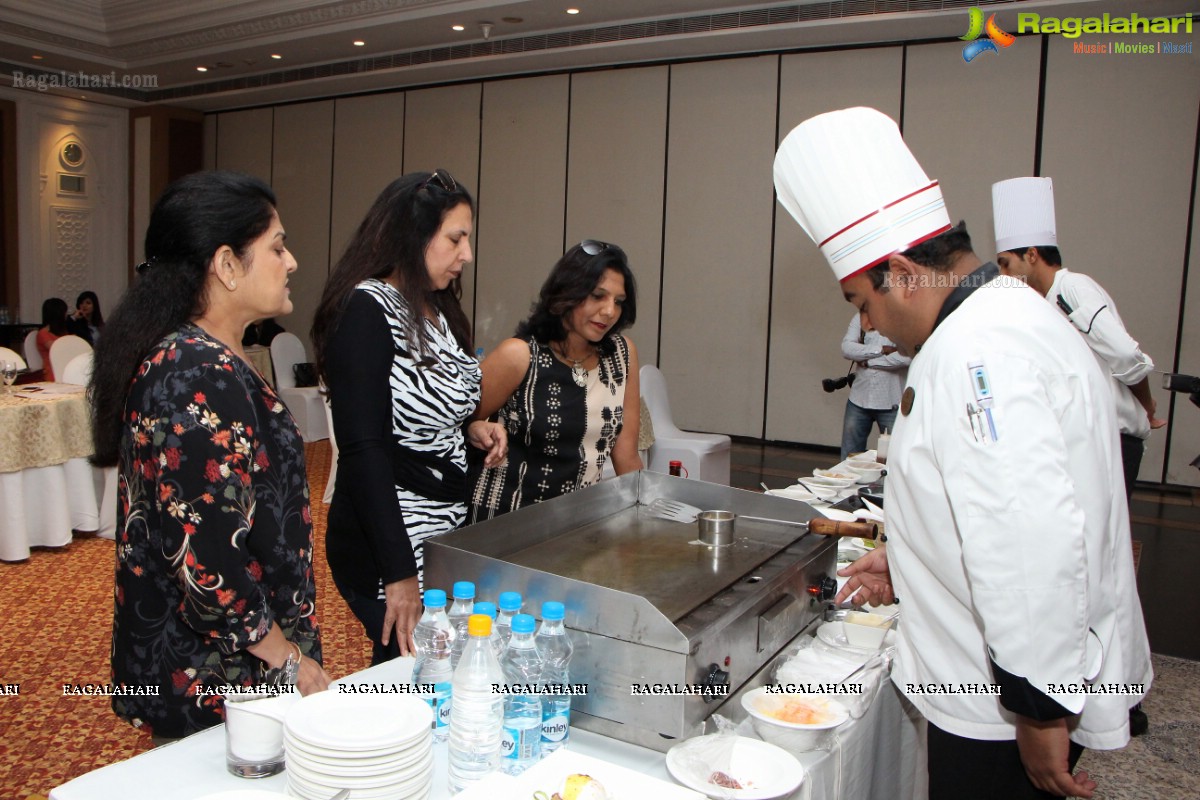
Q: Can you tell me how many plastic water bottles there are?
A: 7